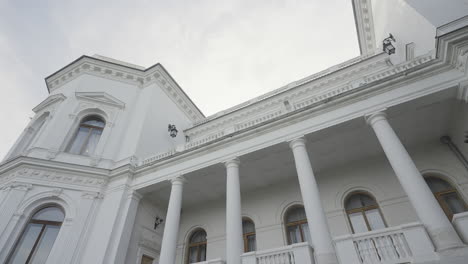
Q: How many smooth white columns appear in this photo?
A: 4